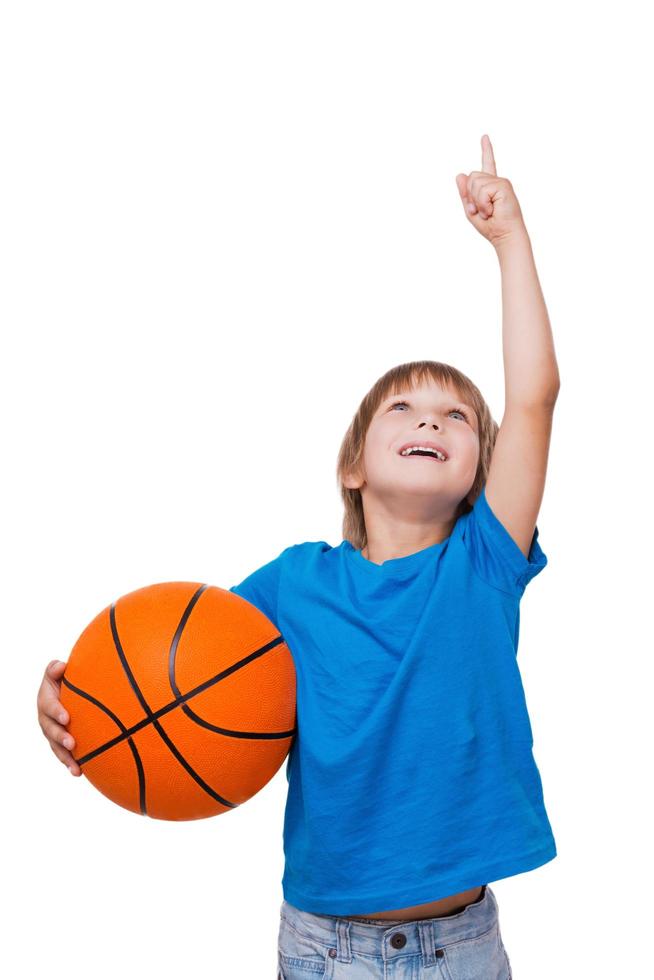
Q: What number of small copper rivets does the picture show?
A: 2